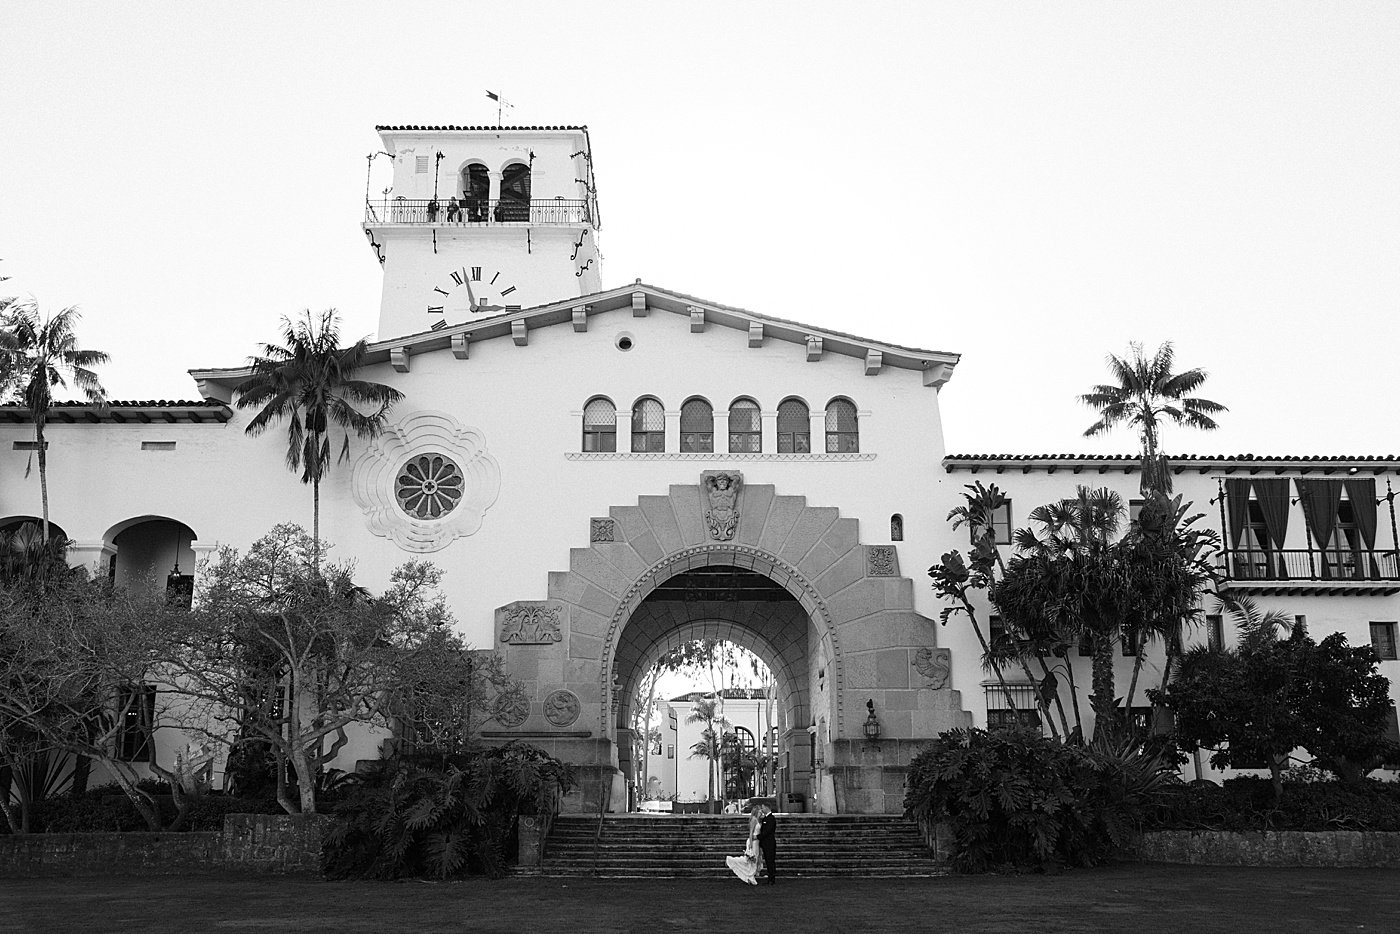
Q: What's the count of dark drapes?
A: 4